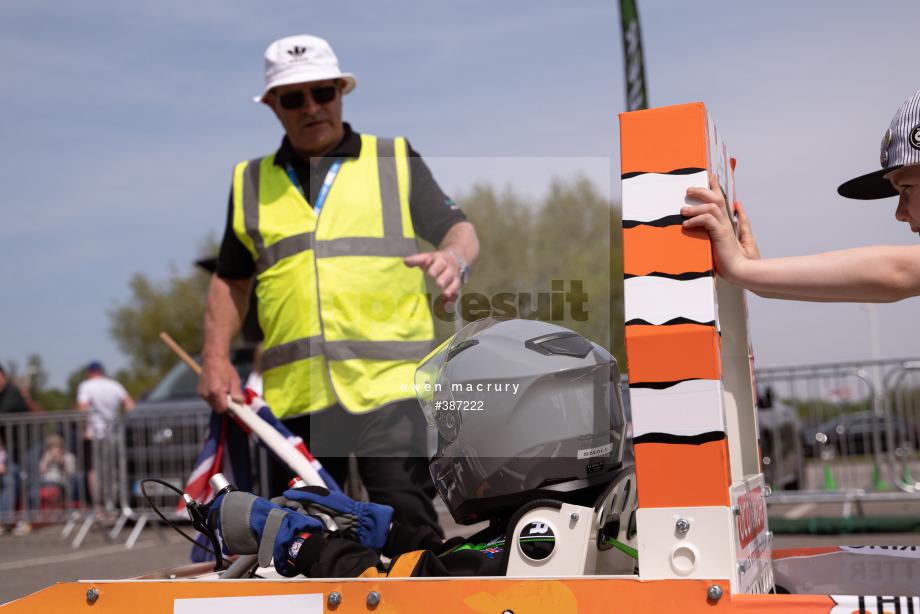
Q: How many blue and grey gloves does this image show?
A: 2